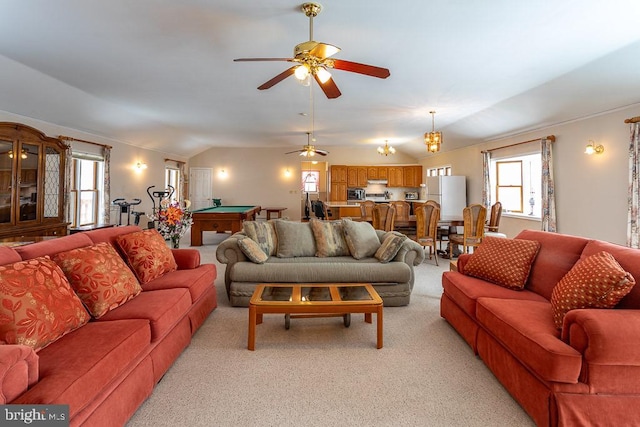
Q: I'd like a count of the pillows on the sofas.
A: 11